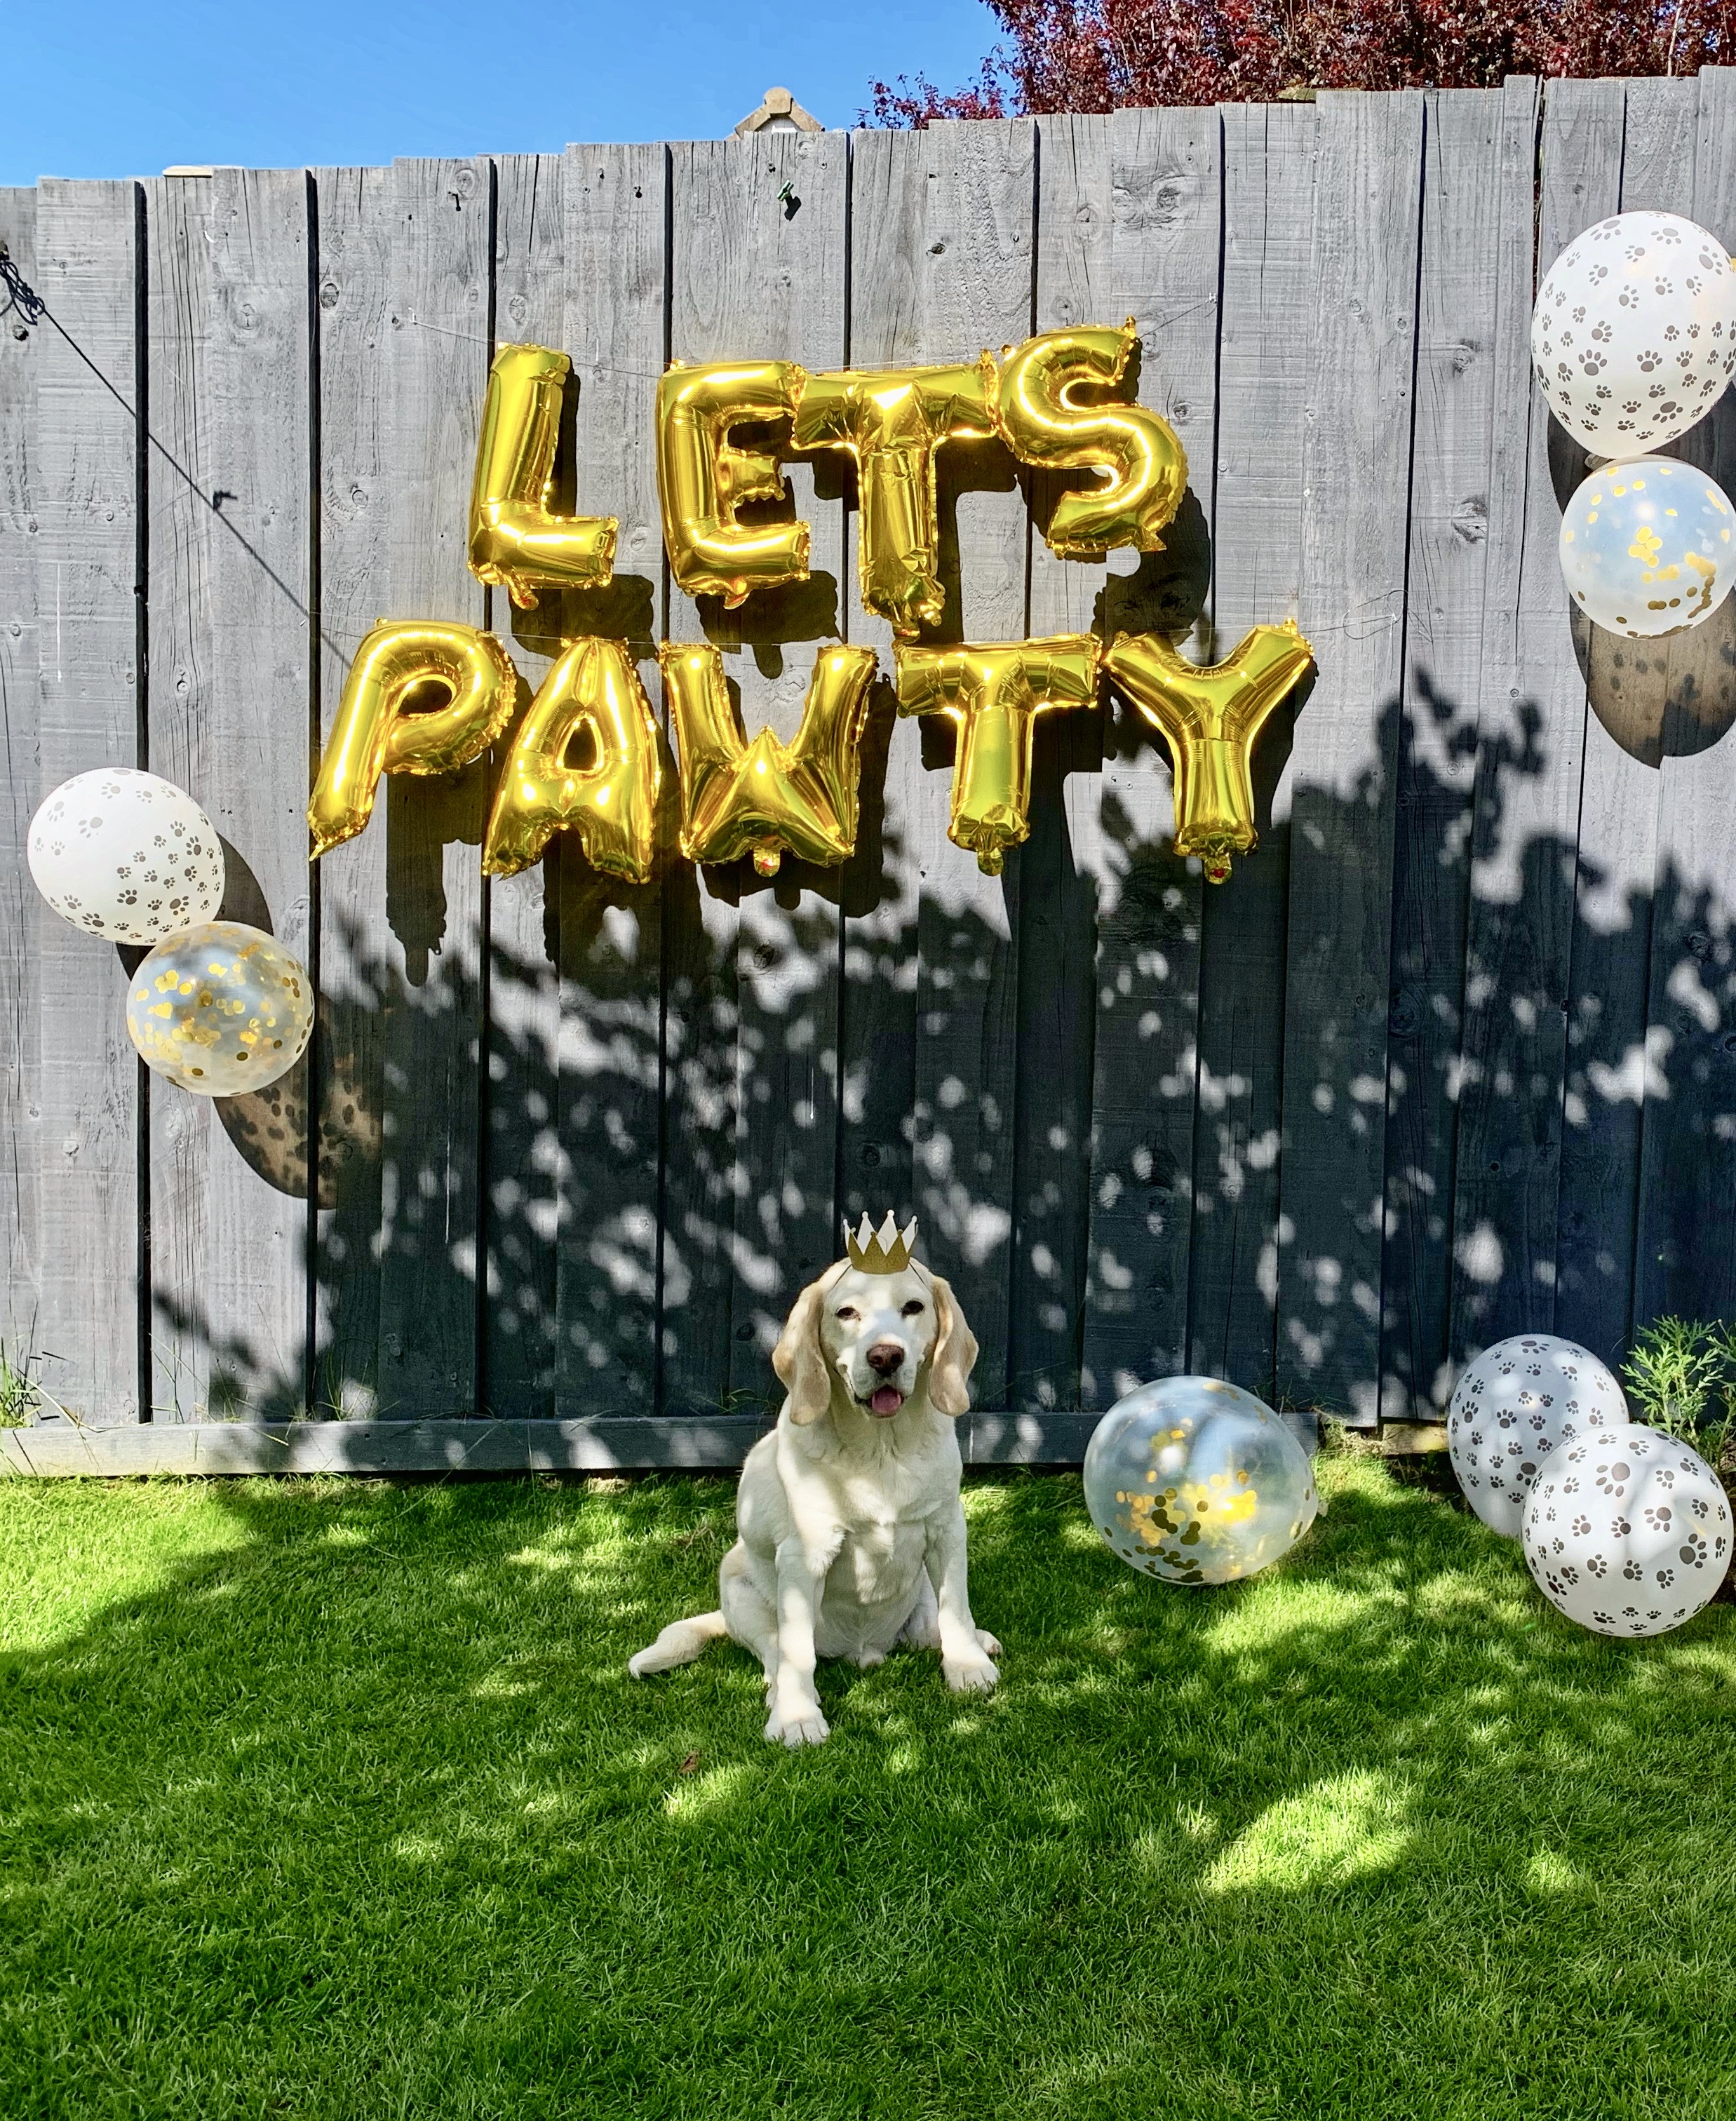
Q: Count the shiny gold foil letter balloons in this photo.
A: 9